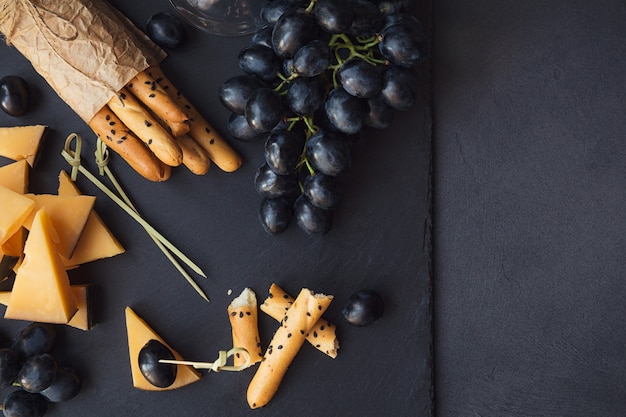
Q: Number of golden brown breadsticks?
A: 8